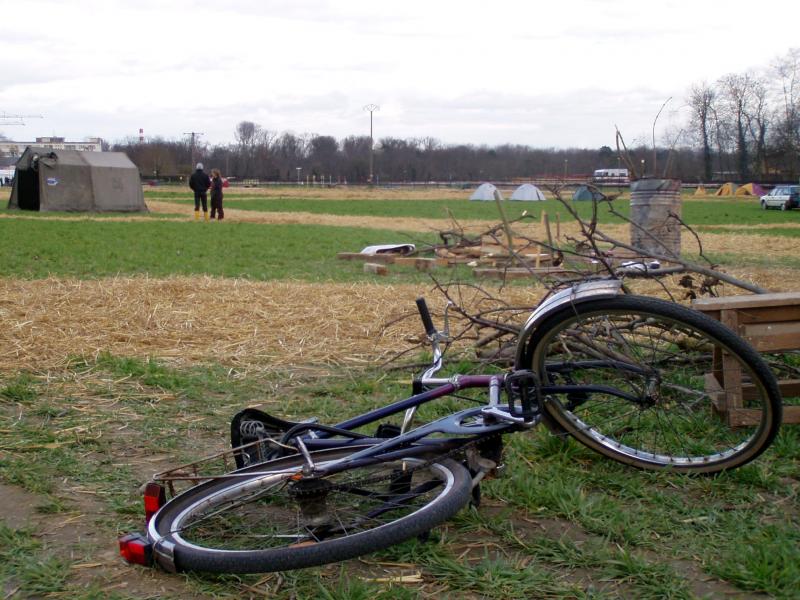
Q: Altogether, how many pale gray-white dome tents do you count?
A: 2